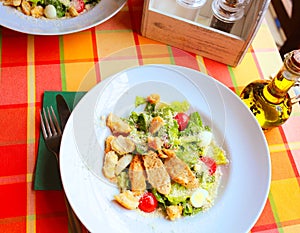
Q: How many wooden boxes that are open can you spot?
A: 1